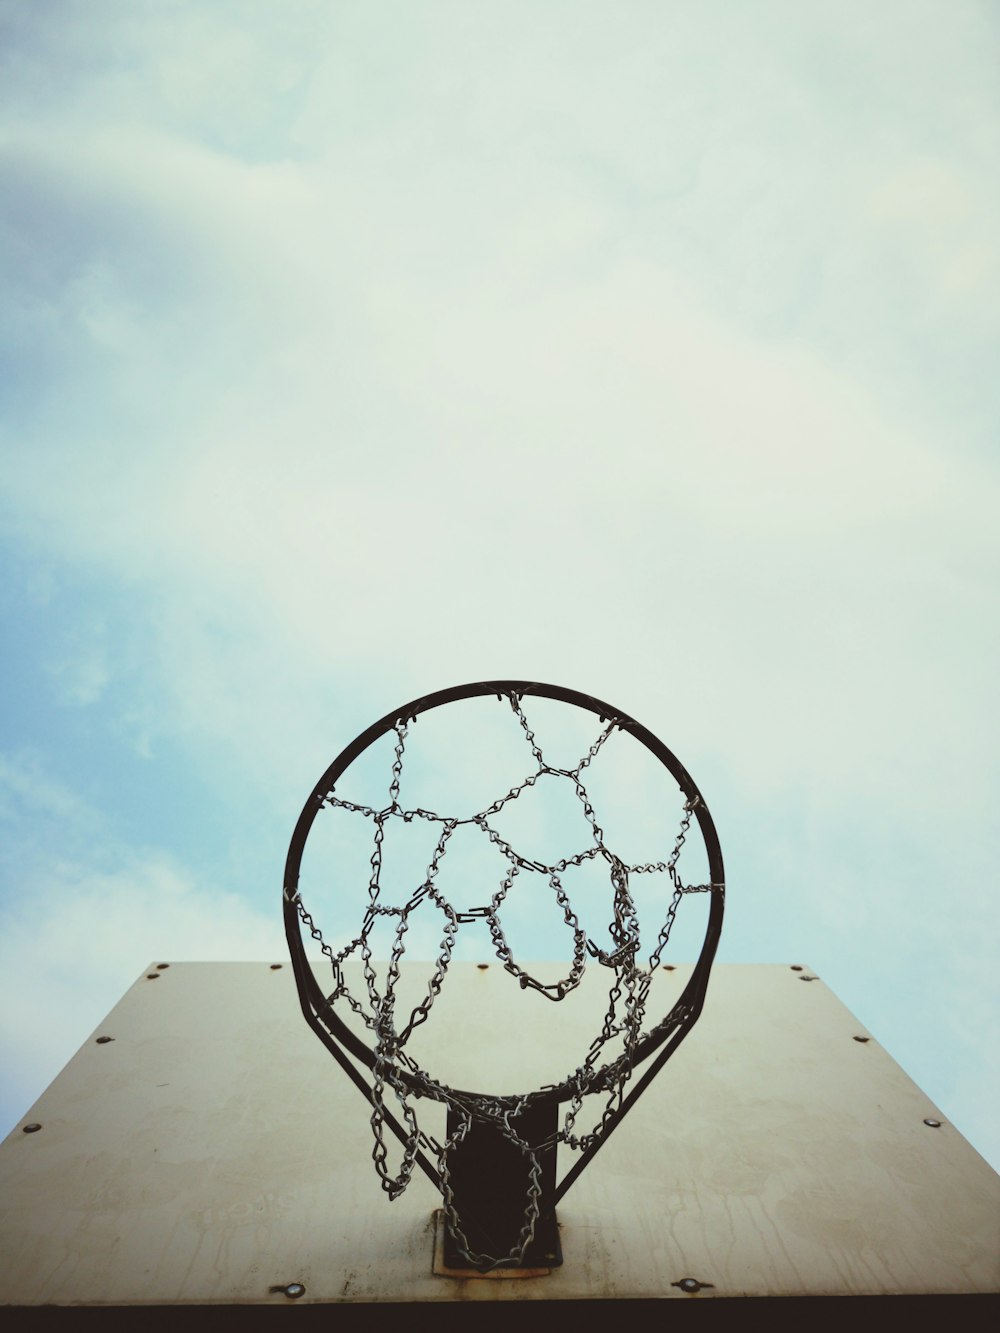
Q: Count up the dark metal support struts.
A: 2